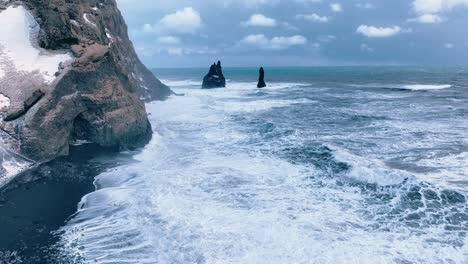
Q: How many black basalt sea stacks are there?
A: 2